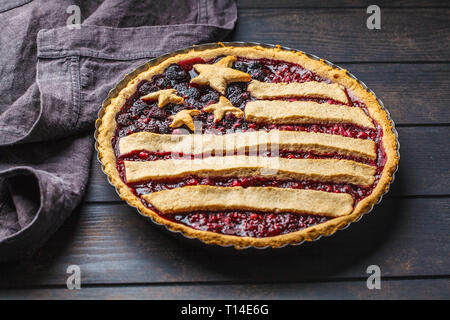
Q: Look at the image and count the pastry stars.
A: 4